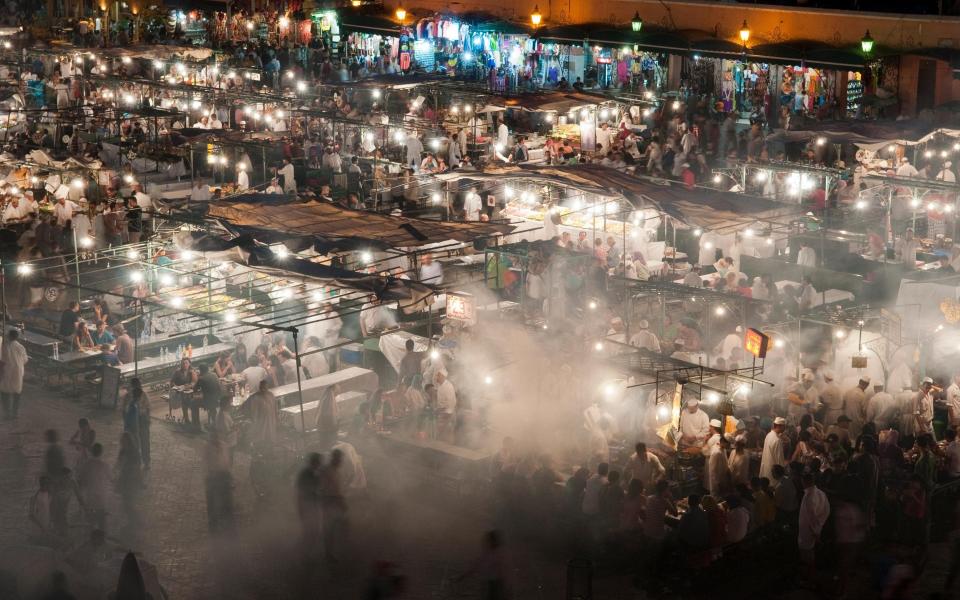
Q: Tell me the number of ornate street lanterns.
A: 5